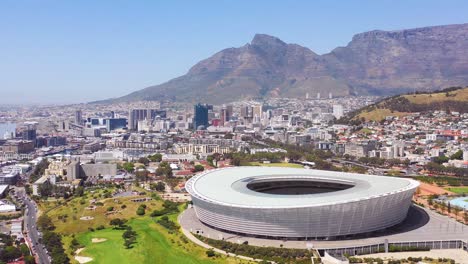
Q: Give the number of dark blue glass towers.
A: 1